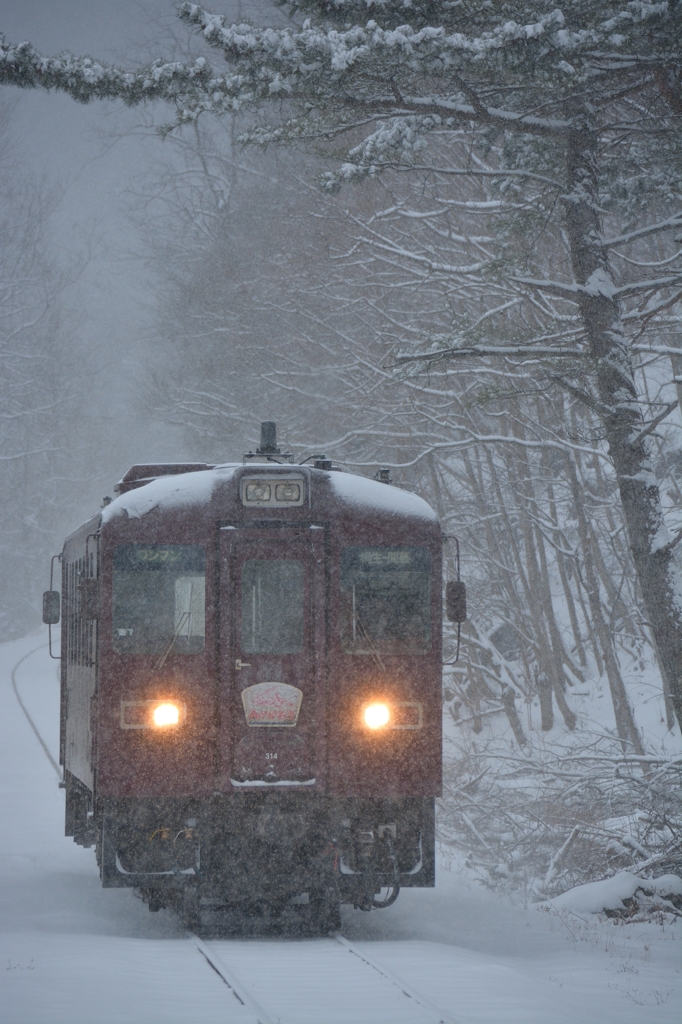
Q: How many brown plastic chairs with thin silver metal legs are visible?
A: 0